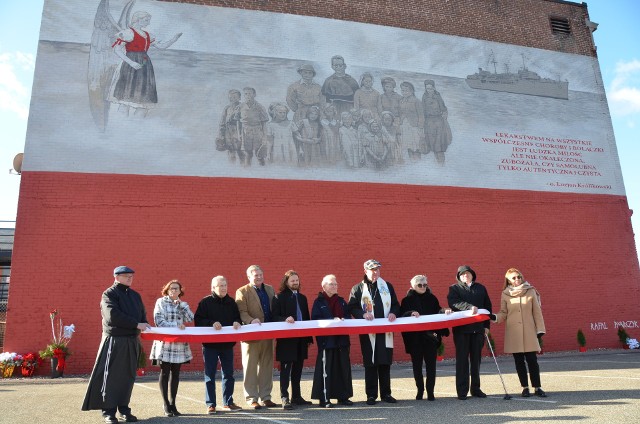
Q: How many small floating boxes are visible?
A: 0